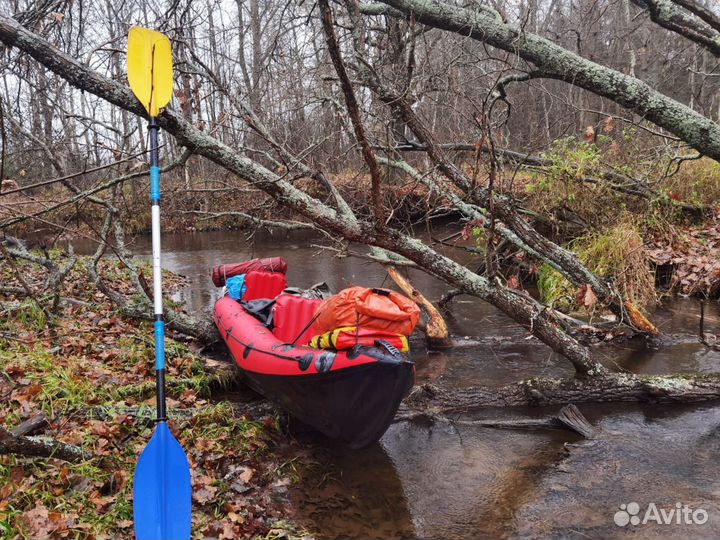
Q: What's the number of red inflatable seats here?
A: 2